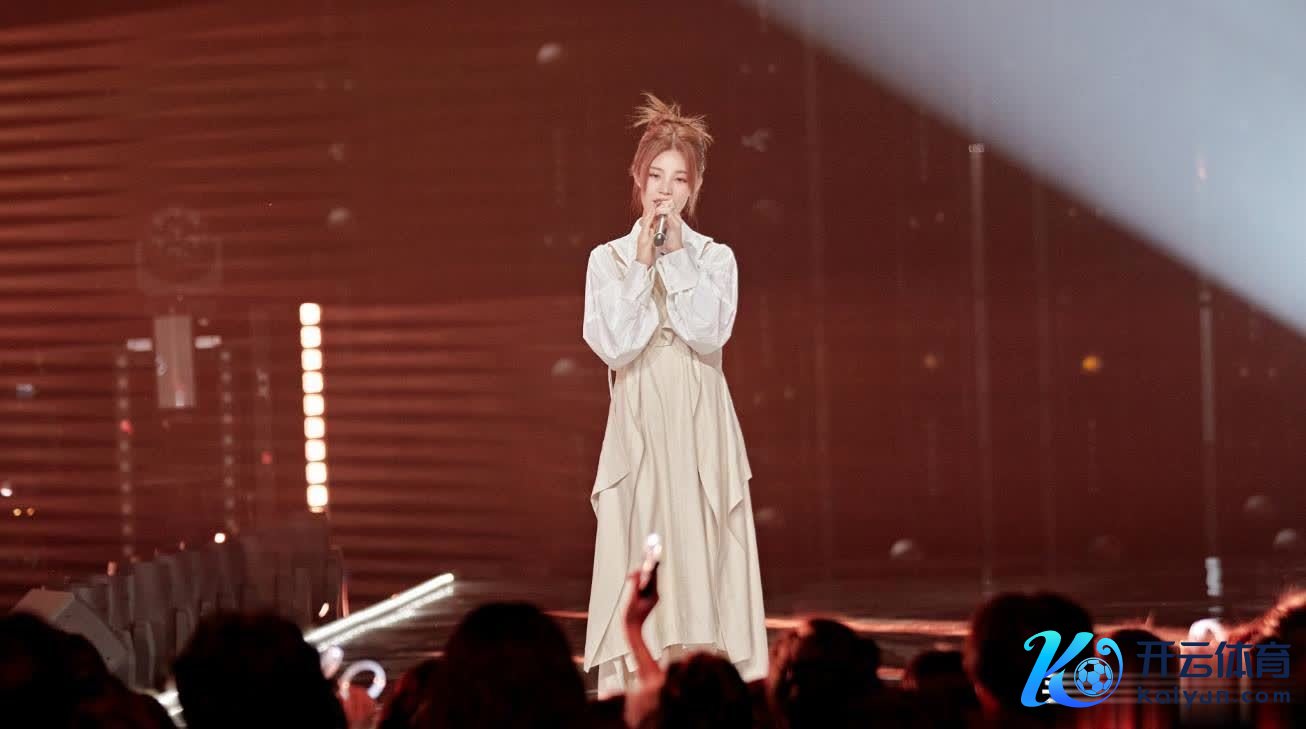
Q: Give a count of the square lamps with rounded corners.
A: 9